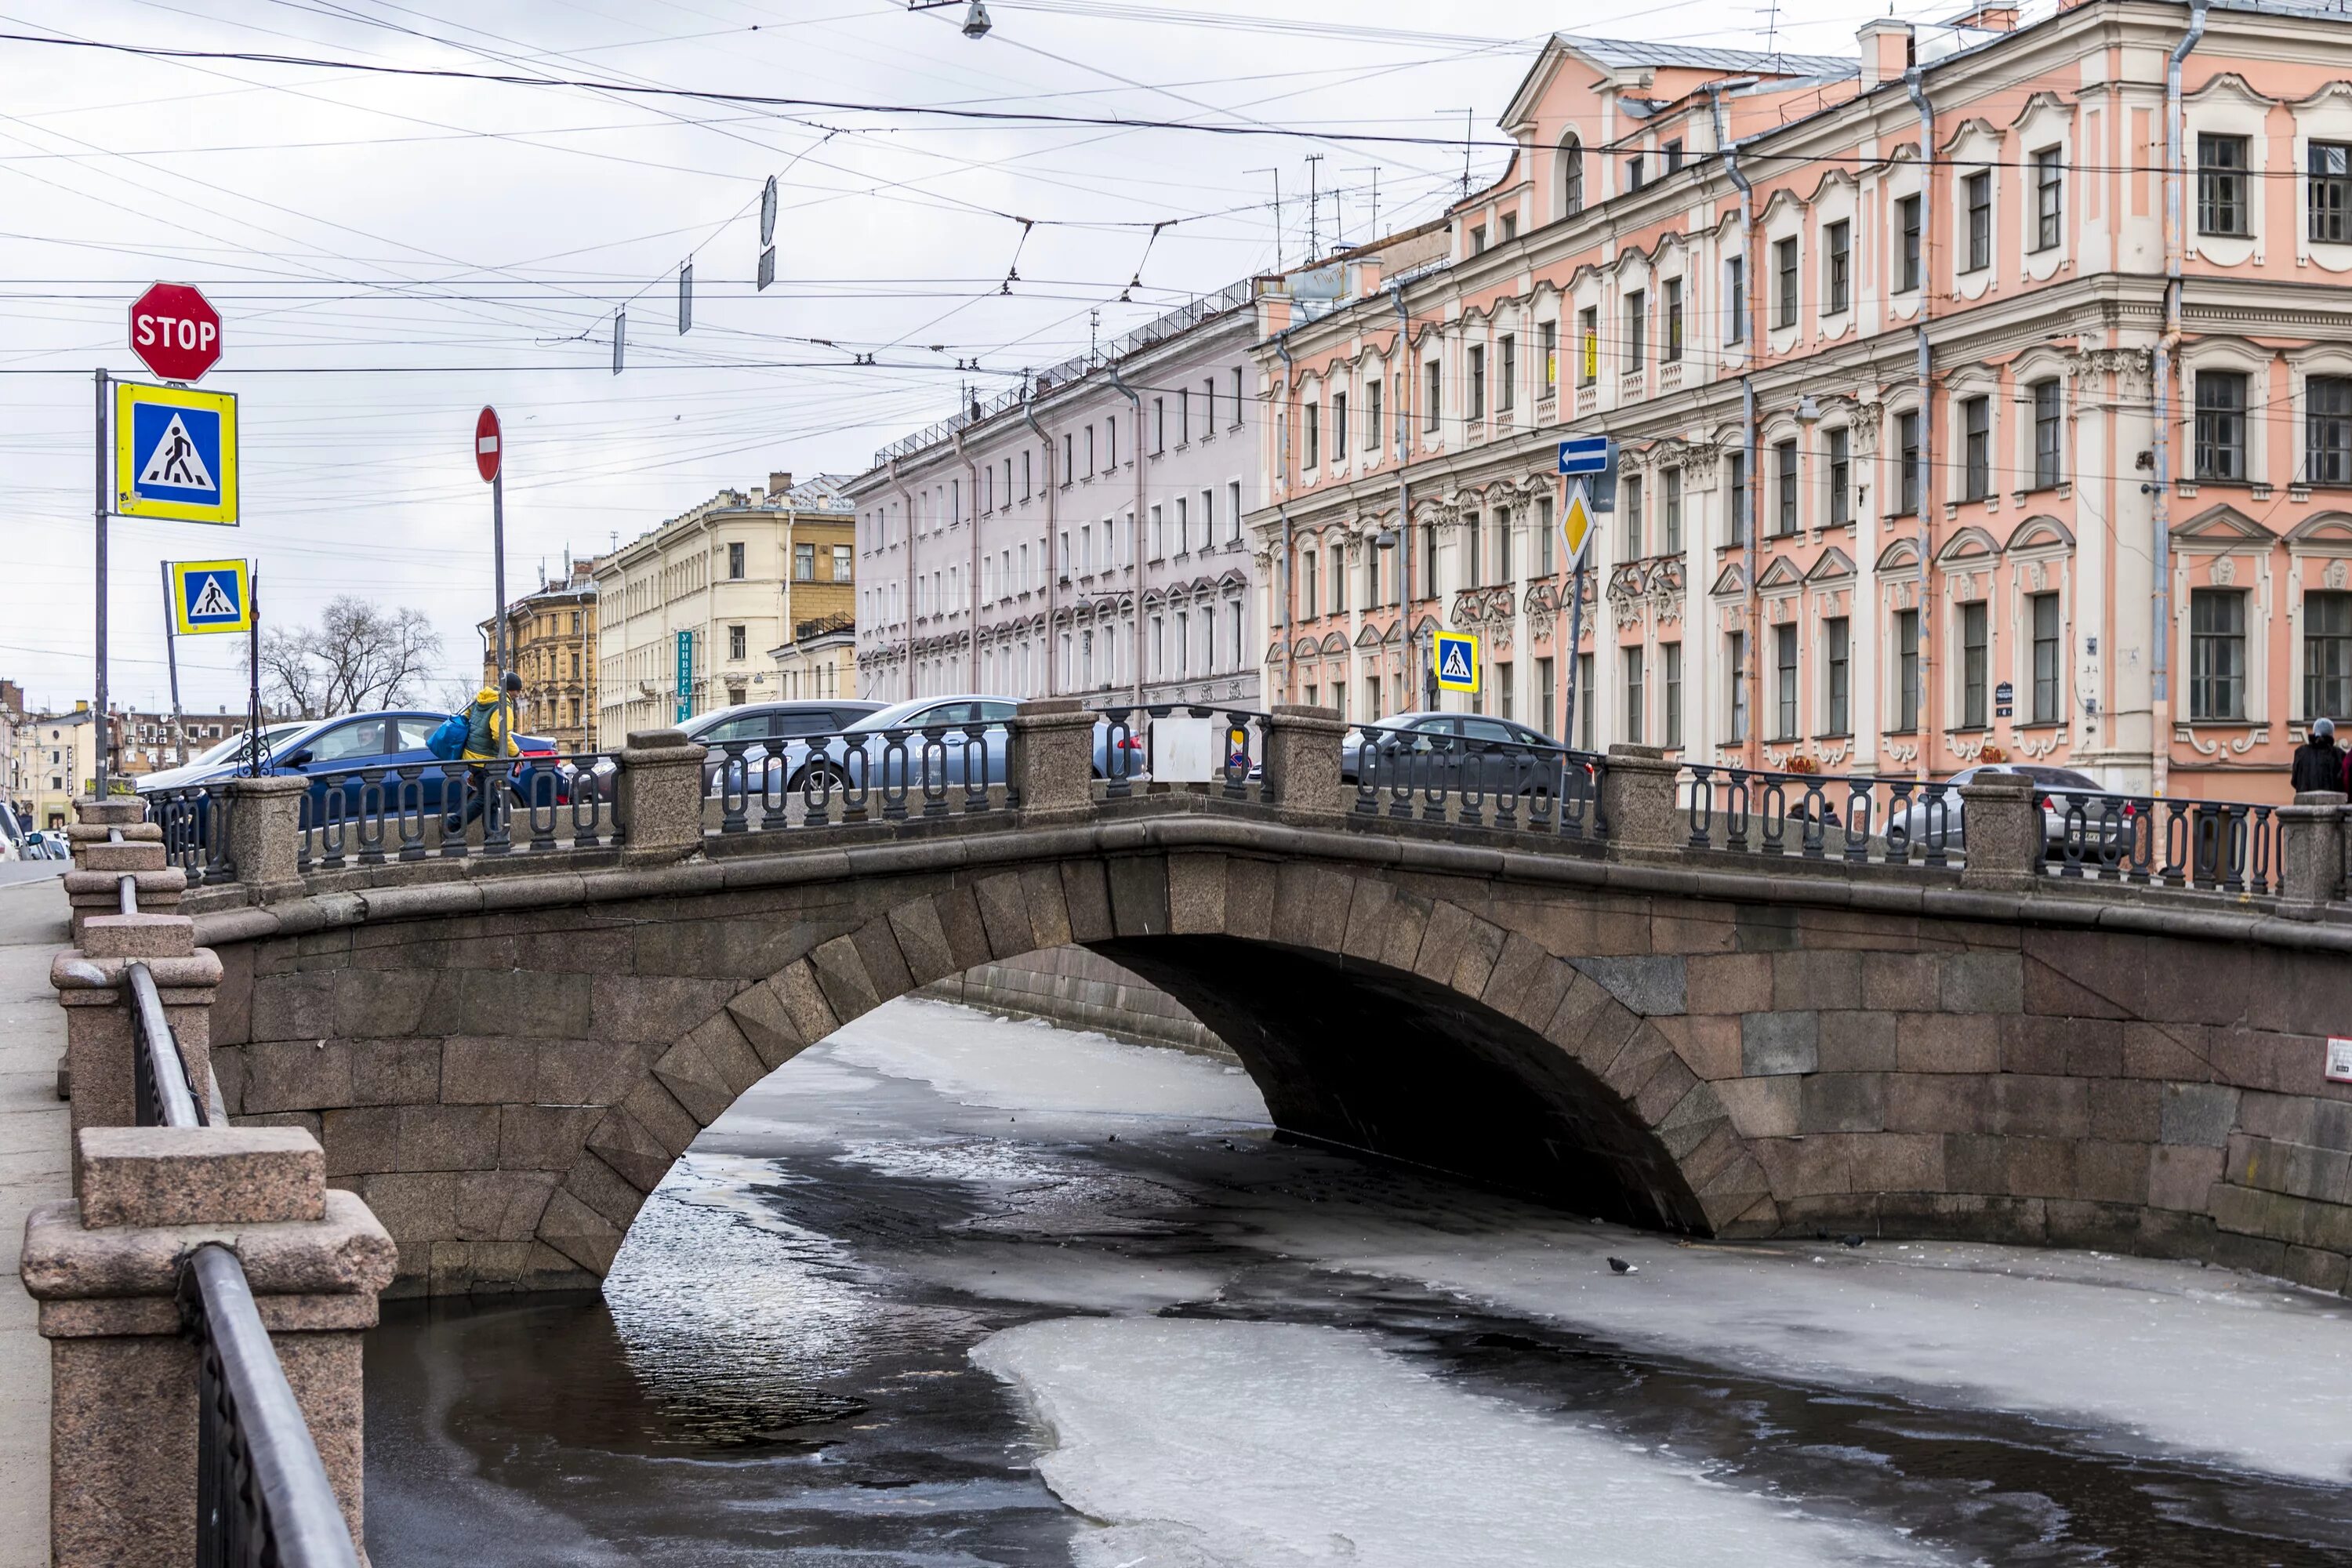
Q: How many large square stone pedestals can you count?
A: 12